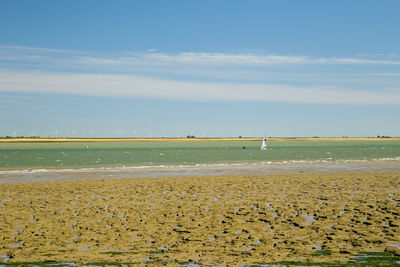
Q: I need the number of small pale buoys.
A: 2